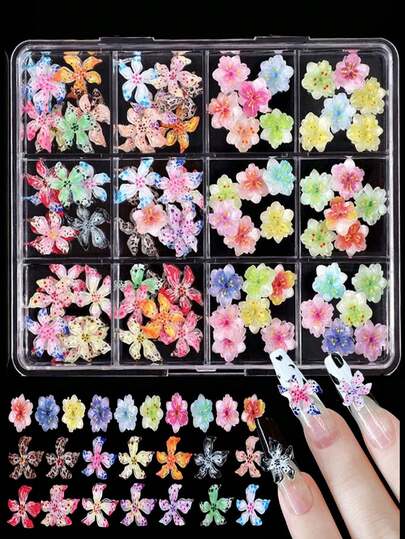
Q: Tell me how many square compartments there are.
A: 12